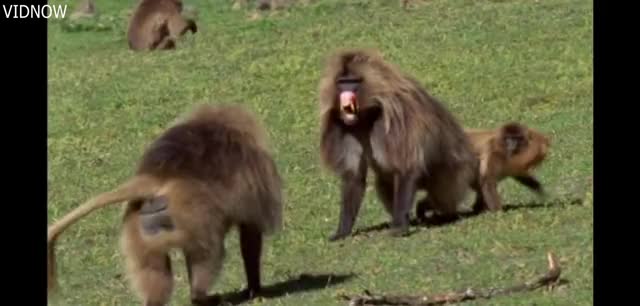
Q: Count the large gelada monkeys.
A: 2